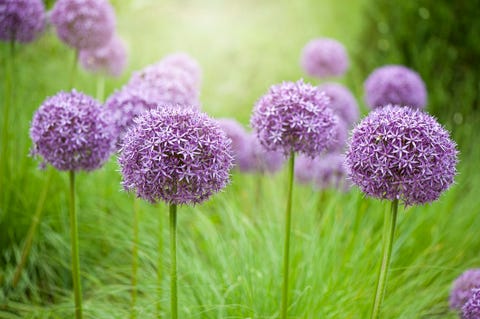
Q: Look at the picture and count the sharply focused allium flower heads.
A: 4